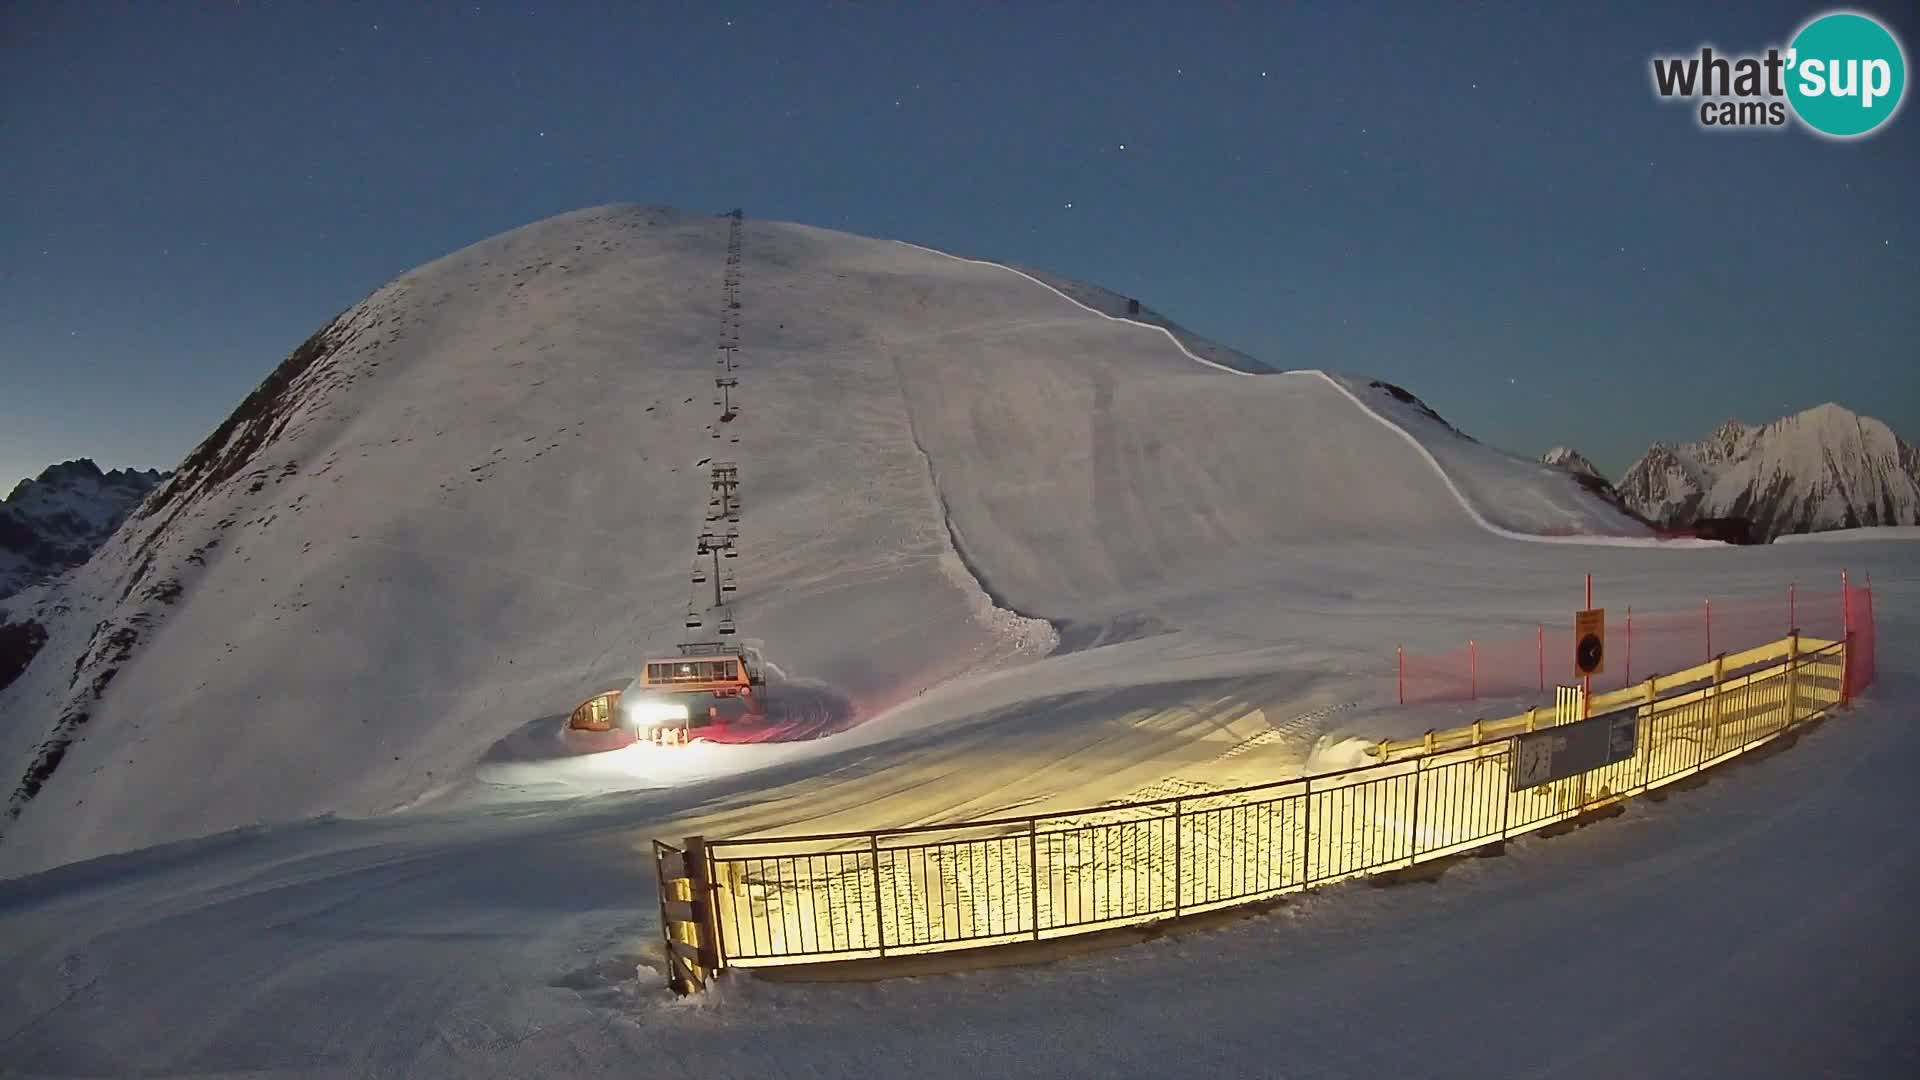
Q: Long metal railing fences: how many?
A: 1